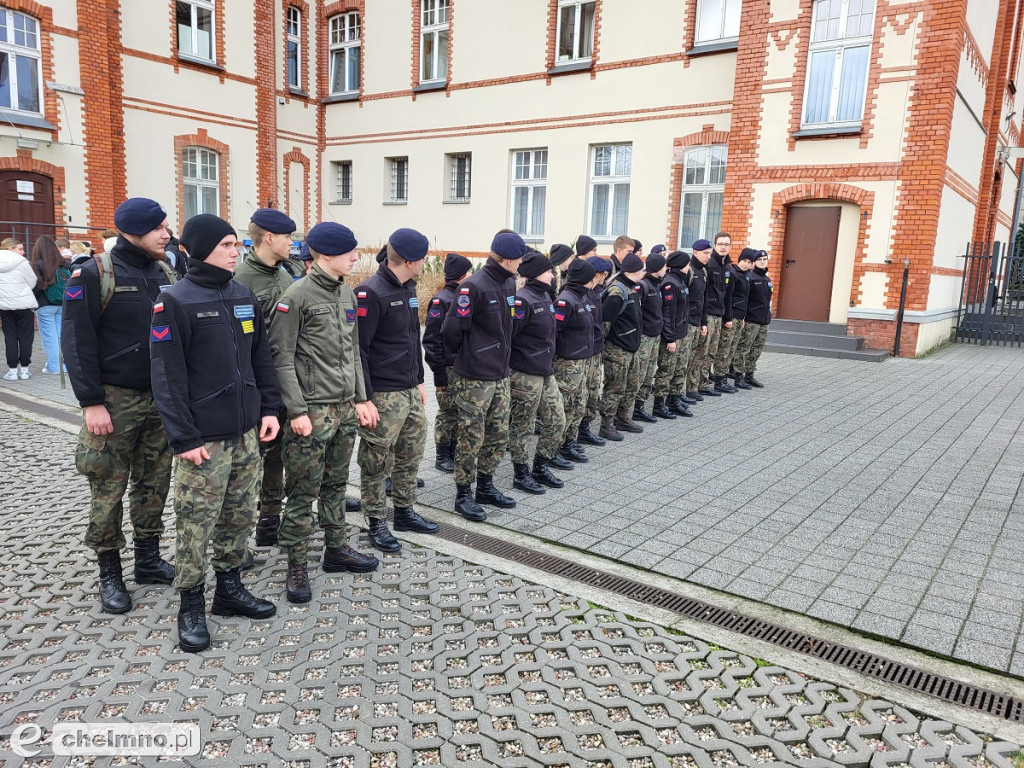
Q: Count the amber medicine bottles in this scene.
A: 0